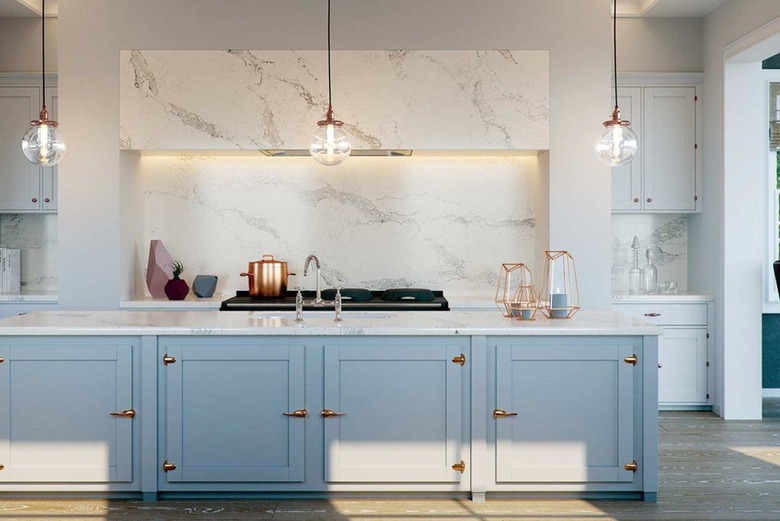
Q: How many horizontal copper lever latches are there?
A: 4